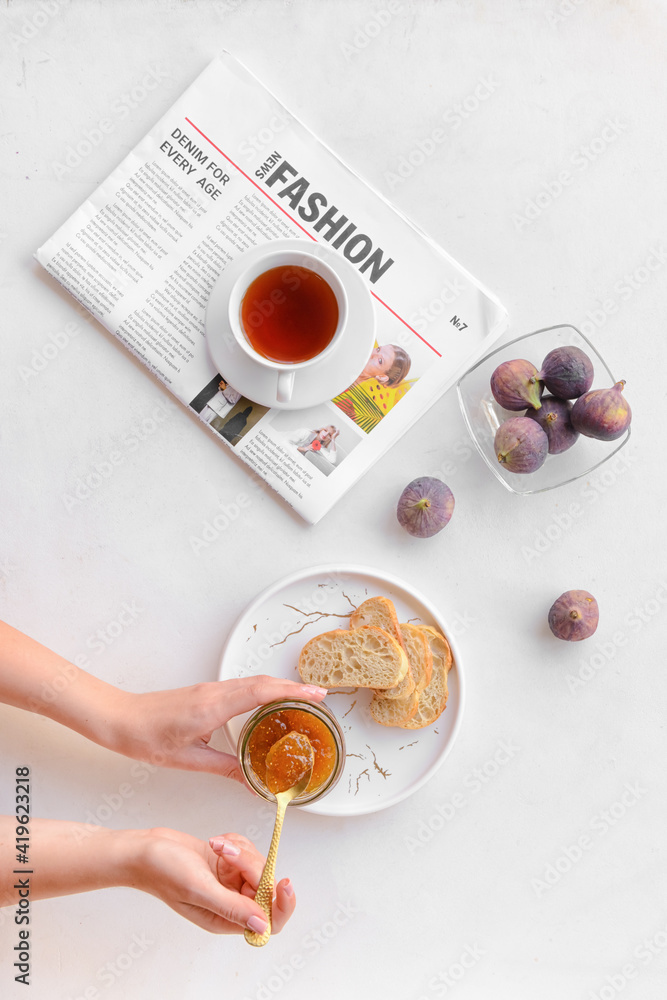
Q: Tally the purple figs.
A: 7